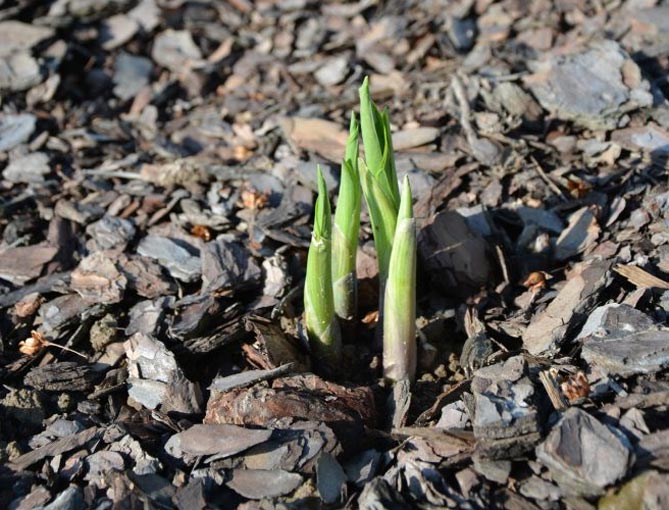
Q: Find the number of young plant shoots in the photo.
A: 4